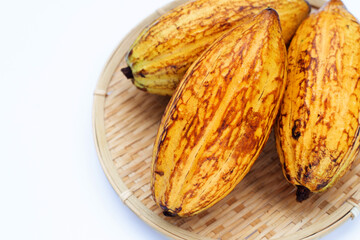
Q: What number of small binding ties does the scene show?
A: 4